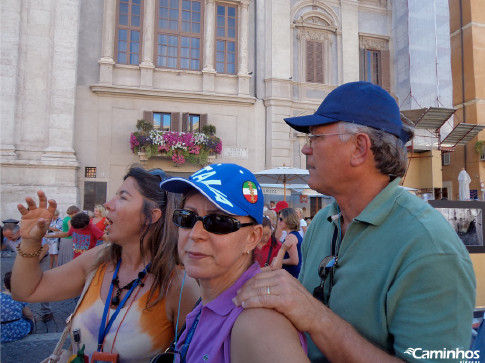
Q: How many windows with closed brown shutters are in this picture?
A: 1